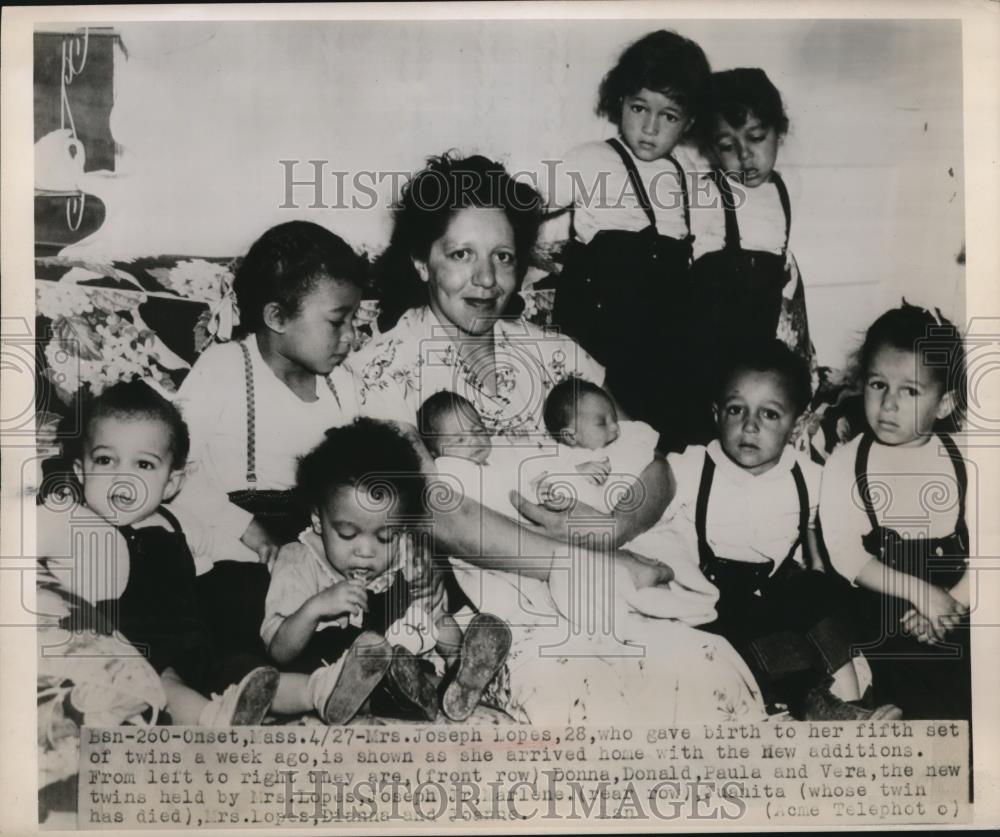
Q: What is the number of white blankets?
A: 2